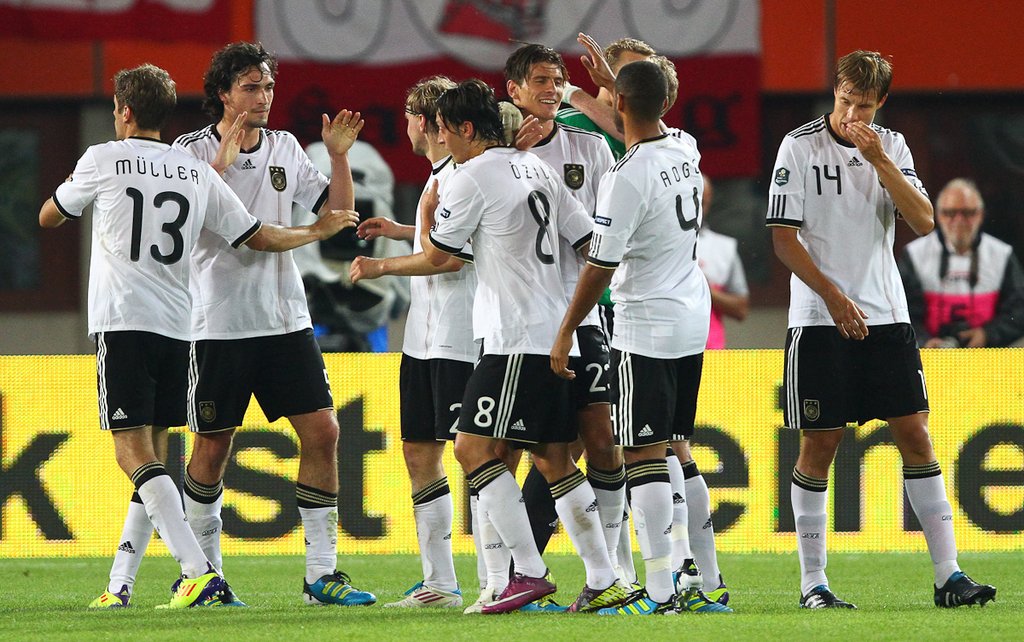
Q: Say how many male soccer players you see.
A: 9